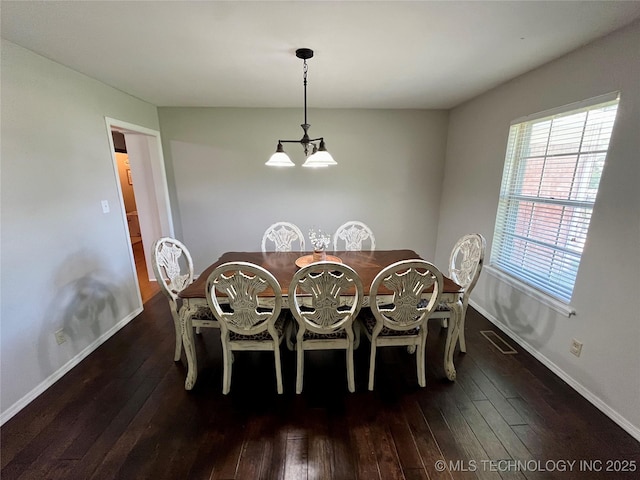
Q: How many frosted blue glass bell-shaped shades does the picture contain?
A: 0